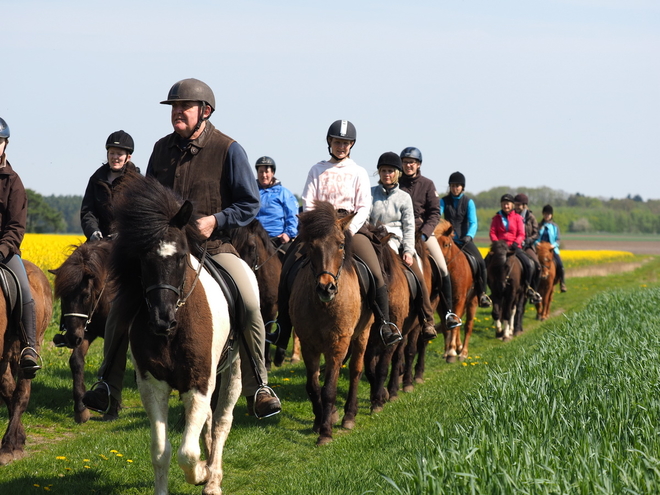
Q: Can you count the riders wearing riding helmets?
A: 11